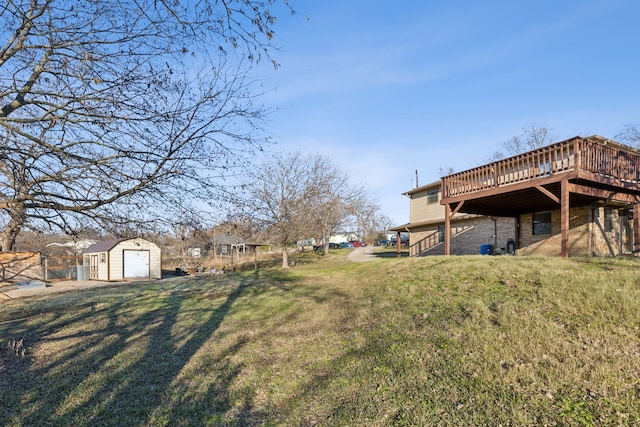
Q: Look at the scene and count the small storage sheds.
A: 1